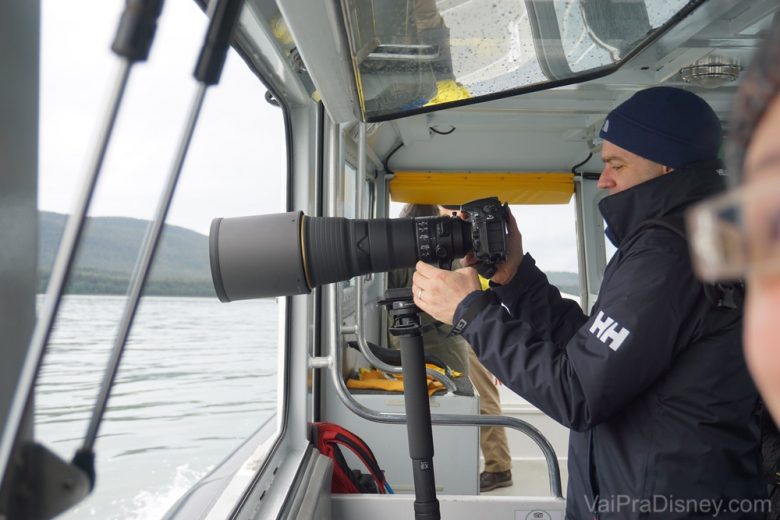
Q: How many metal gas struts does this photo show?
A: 2